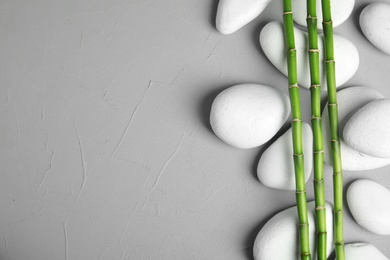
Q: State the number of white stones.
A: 11